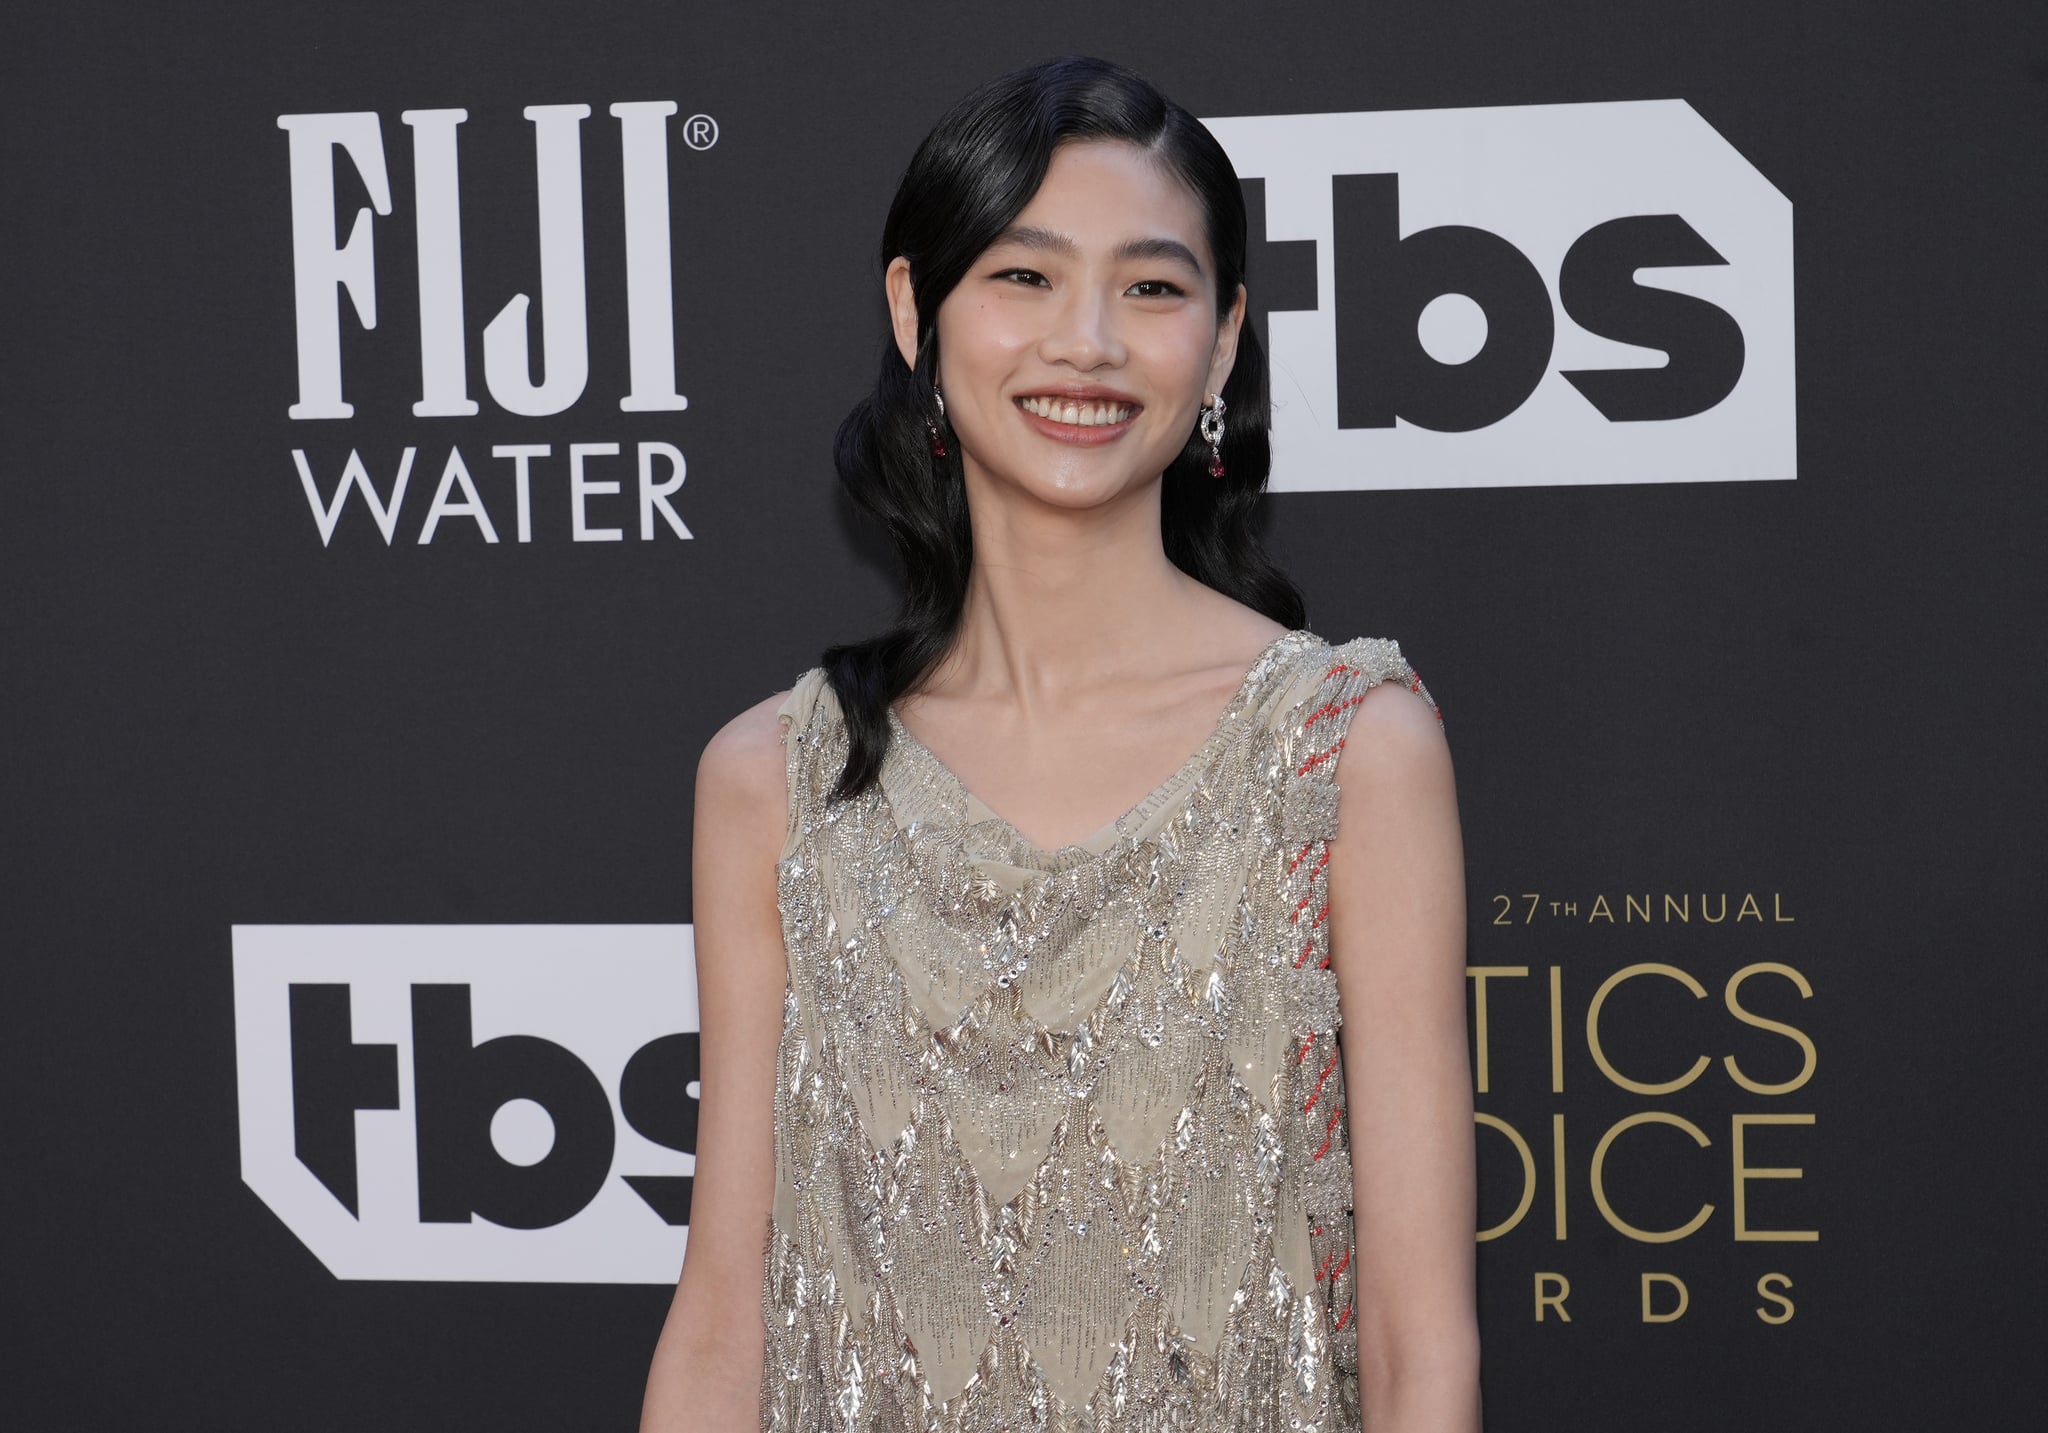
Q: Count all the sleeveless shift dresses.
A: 1